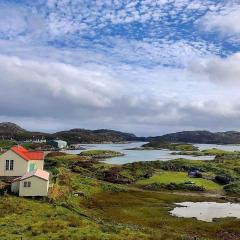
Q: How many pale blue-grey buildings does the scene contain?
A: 1